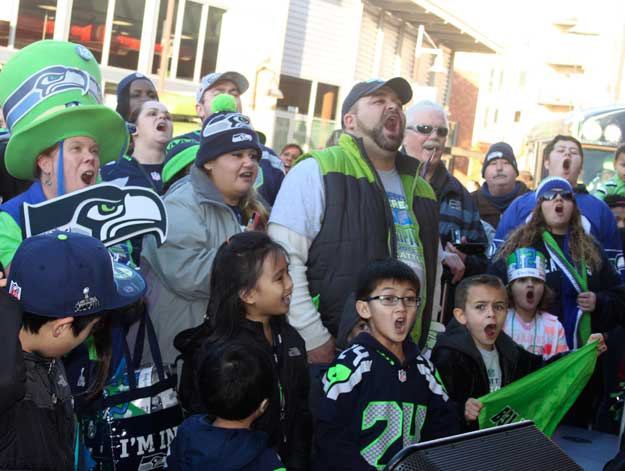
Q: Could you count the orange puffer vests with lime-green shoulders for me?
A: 0